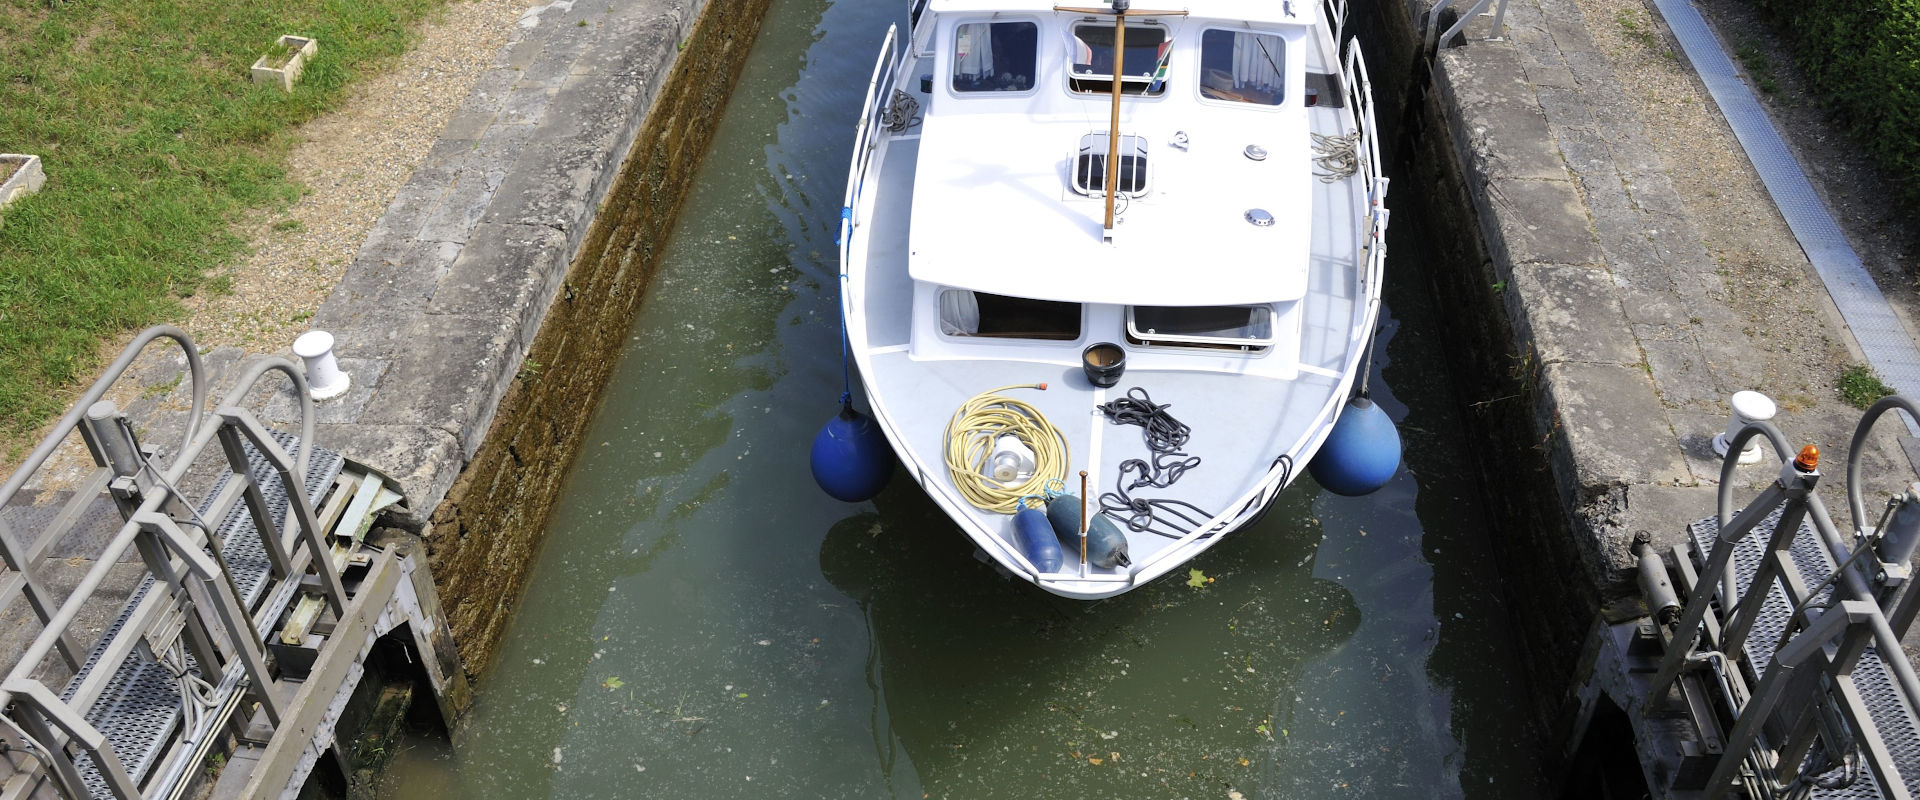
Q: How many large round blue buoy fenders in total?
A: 2